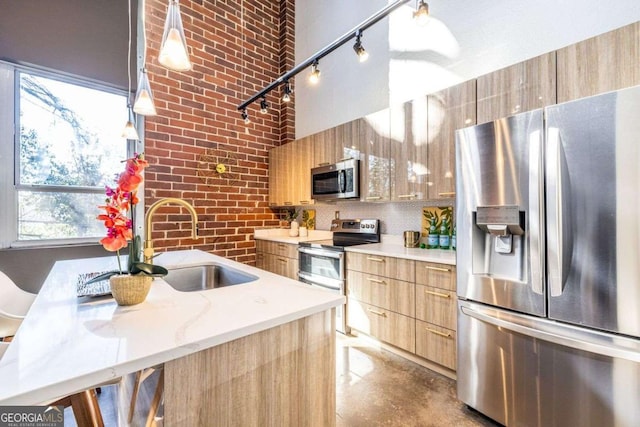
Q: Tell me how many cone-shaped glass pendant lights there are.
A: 3